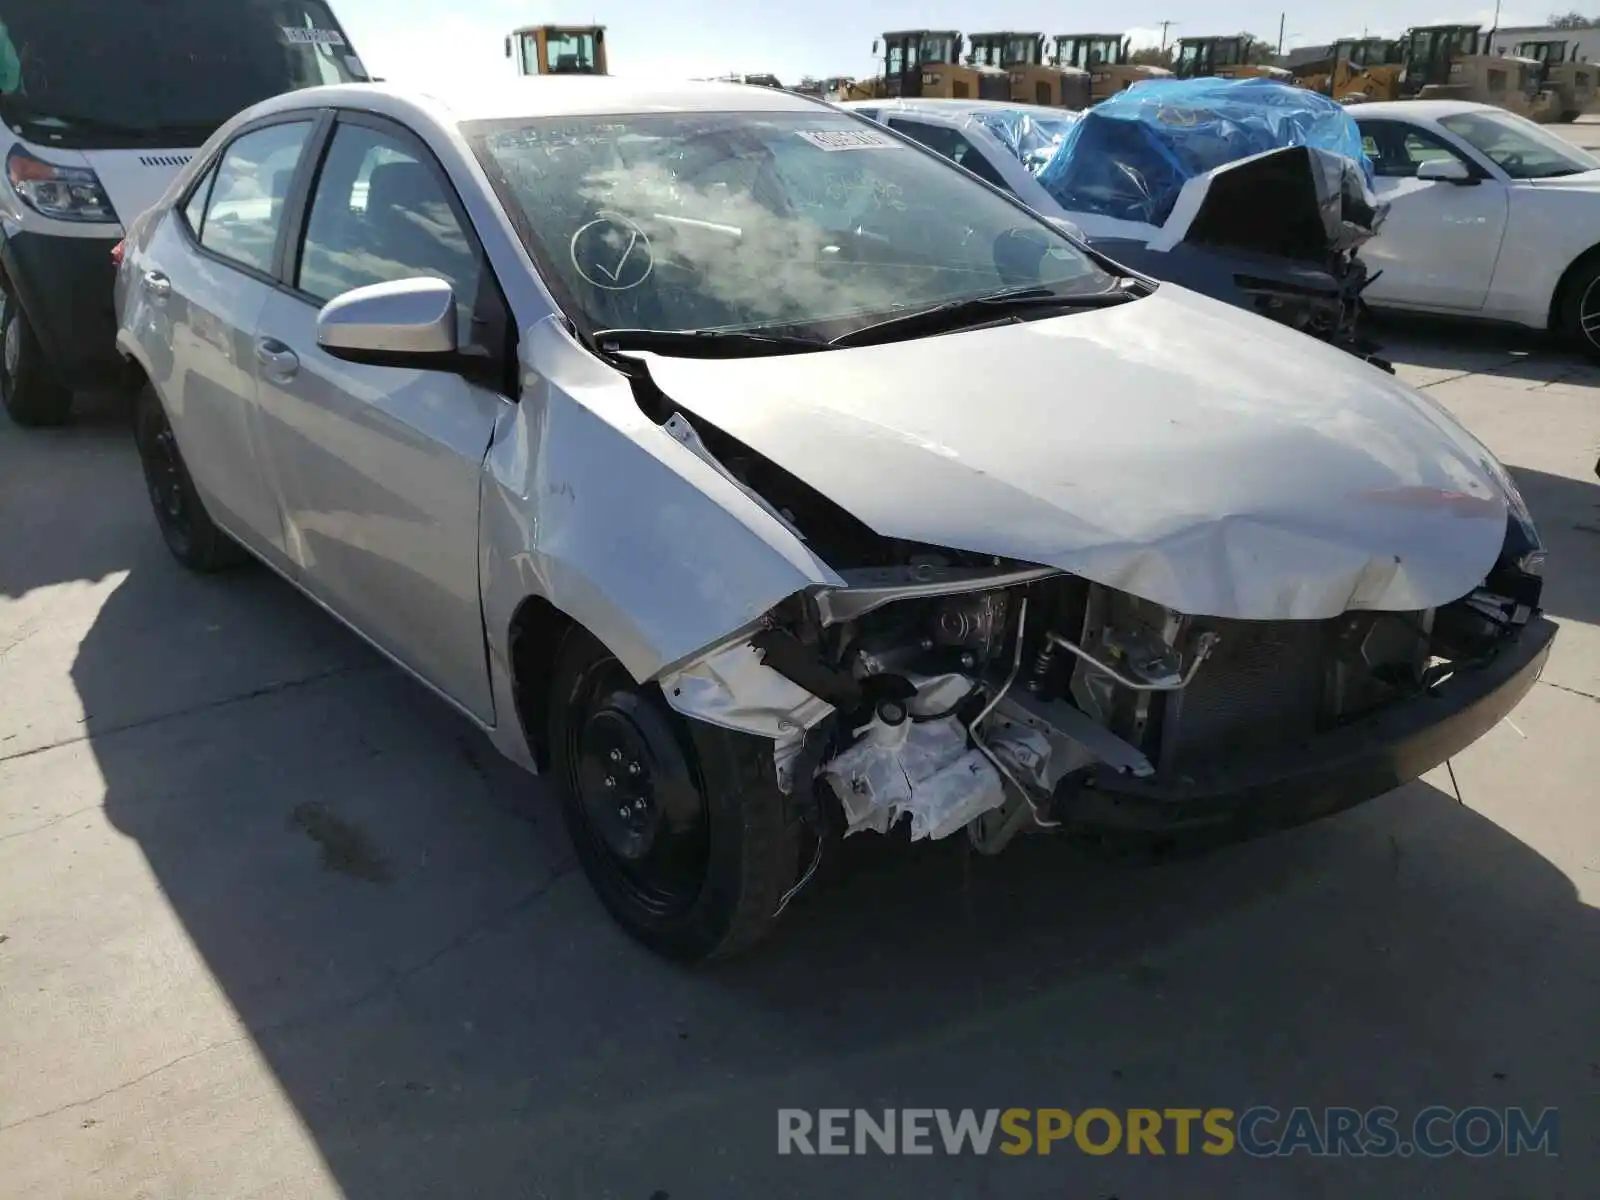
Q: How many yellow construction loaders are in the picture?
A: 8